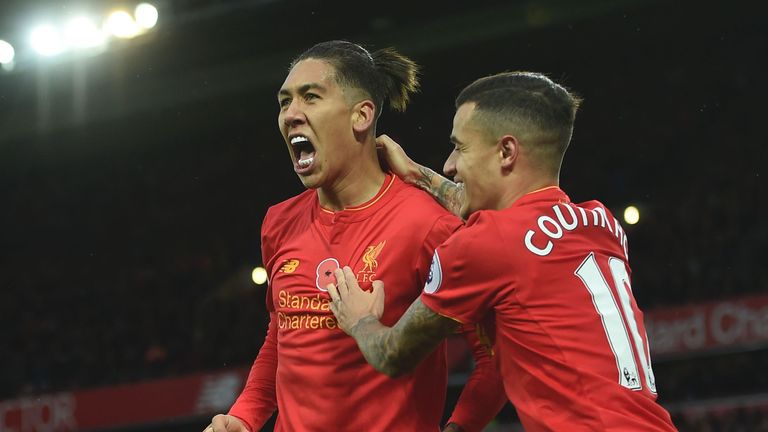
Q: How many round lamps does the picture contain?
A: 7